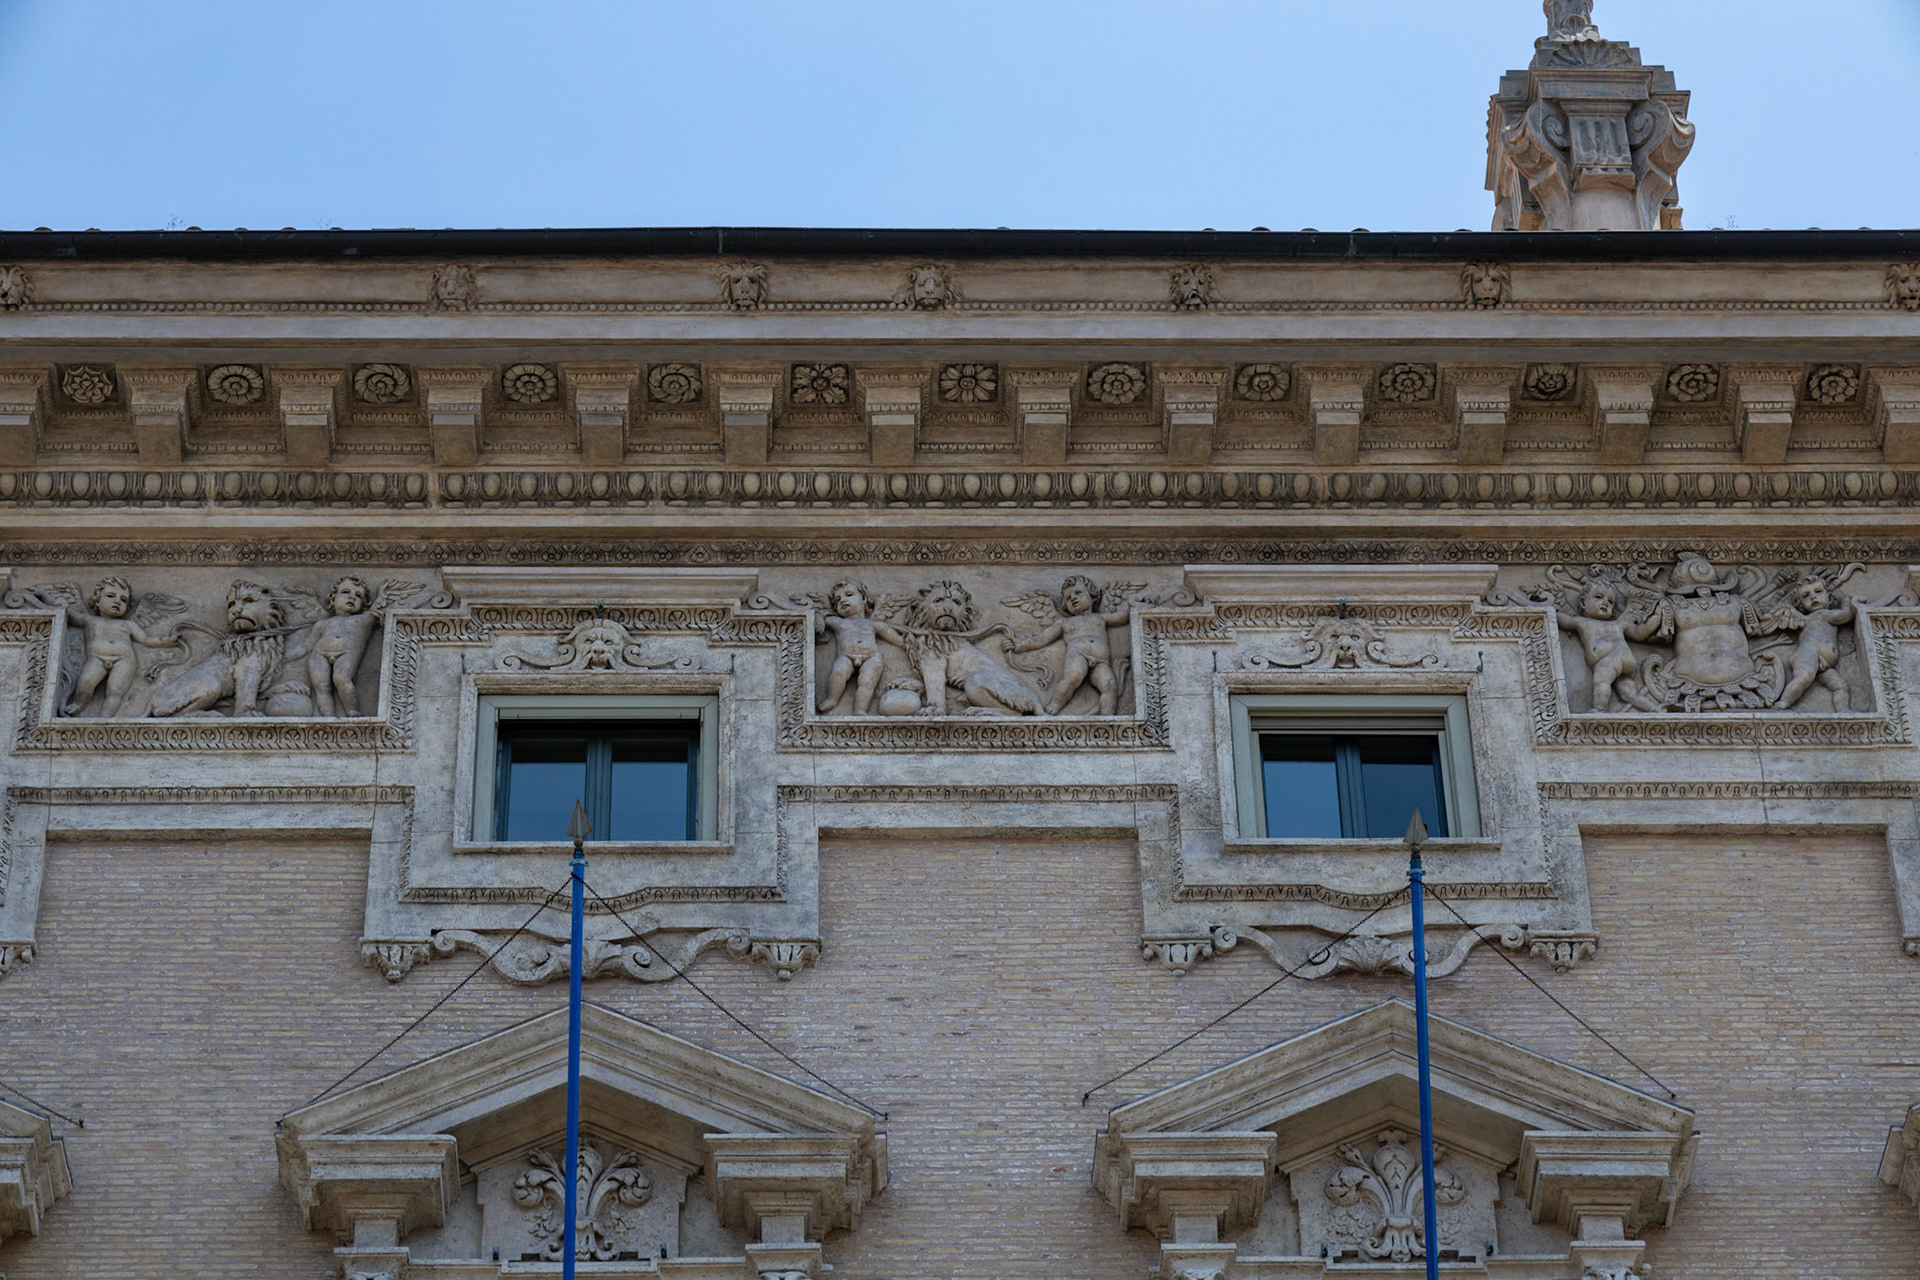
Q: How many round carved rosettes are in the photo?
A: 13